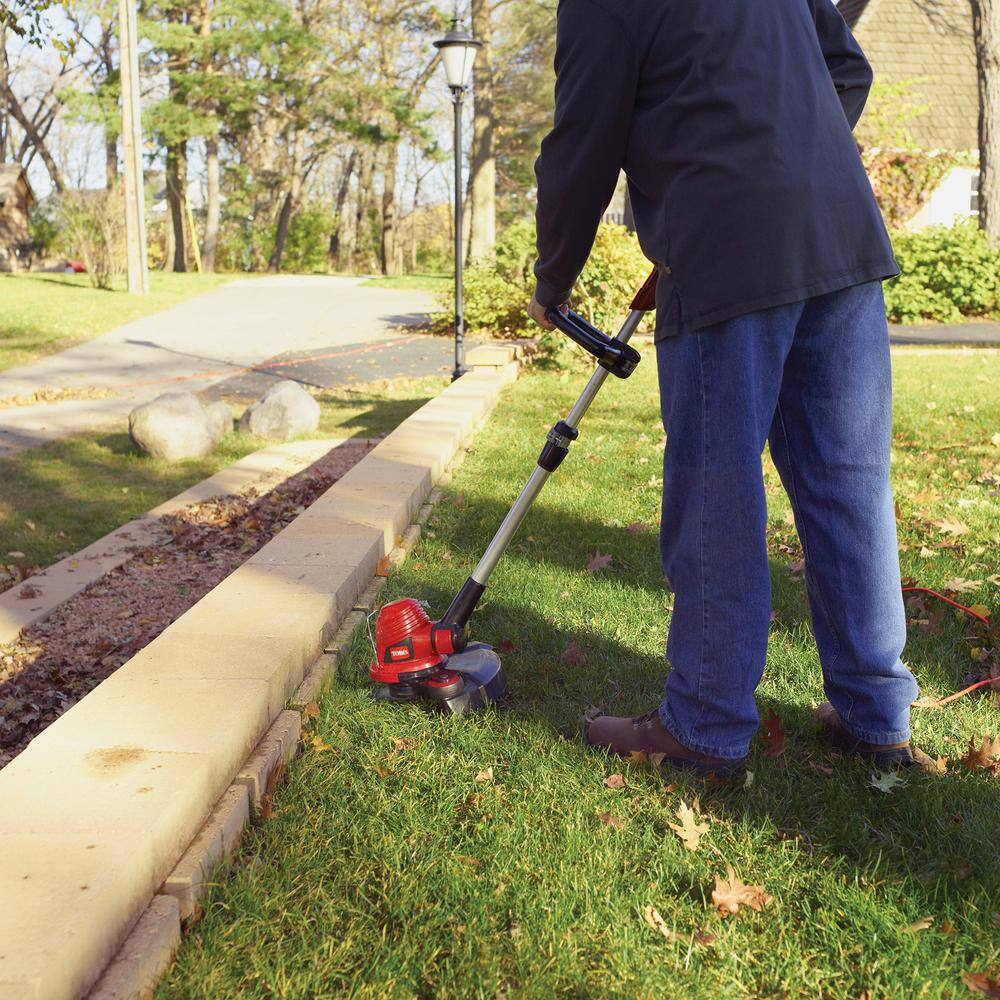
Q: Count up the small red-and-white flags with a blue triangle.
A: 0